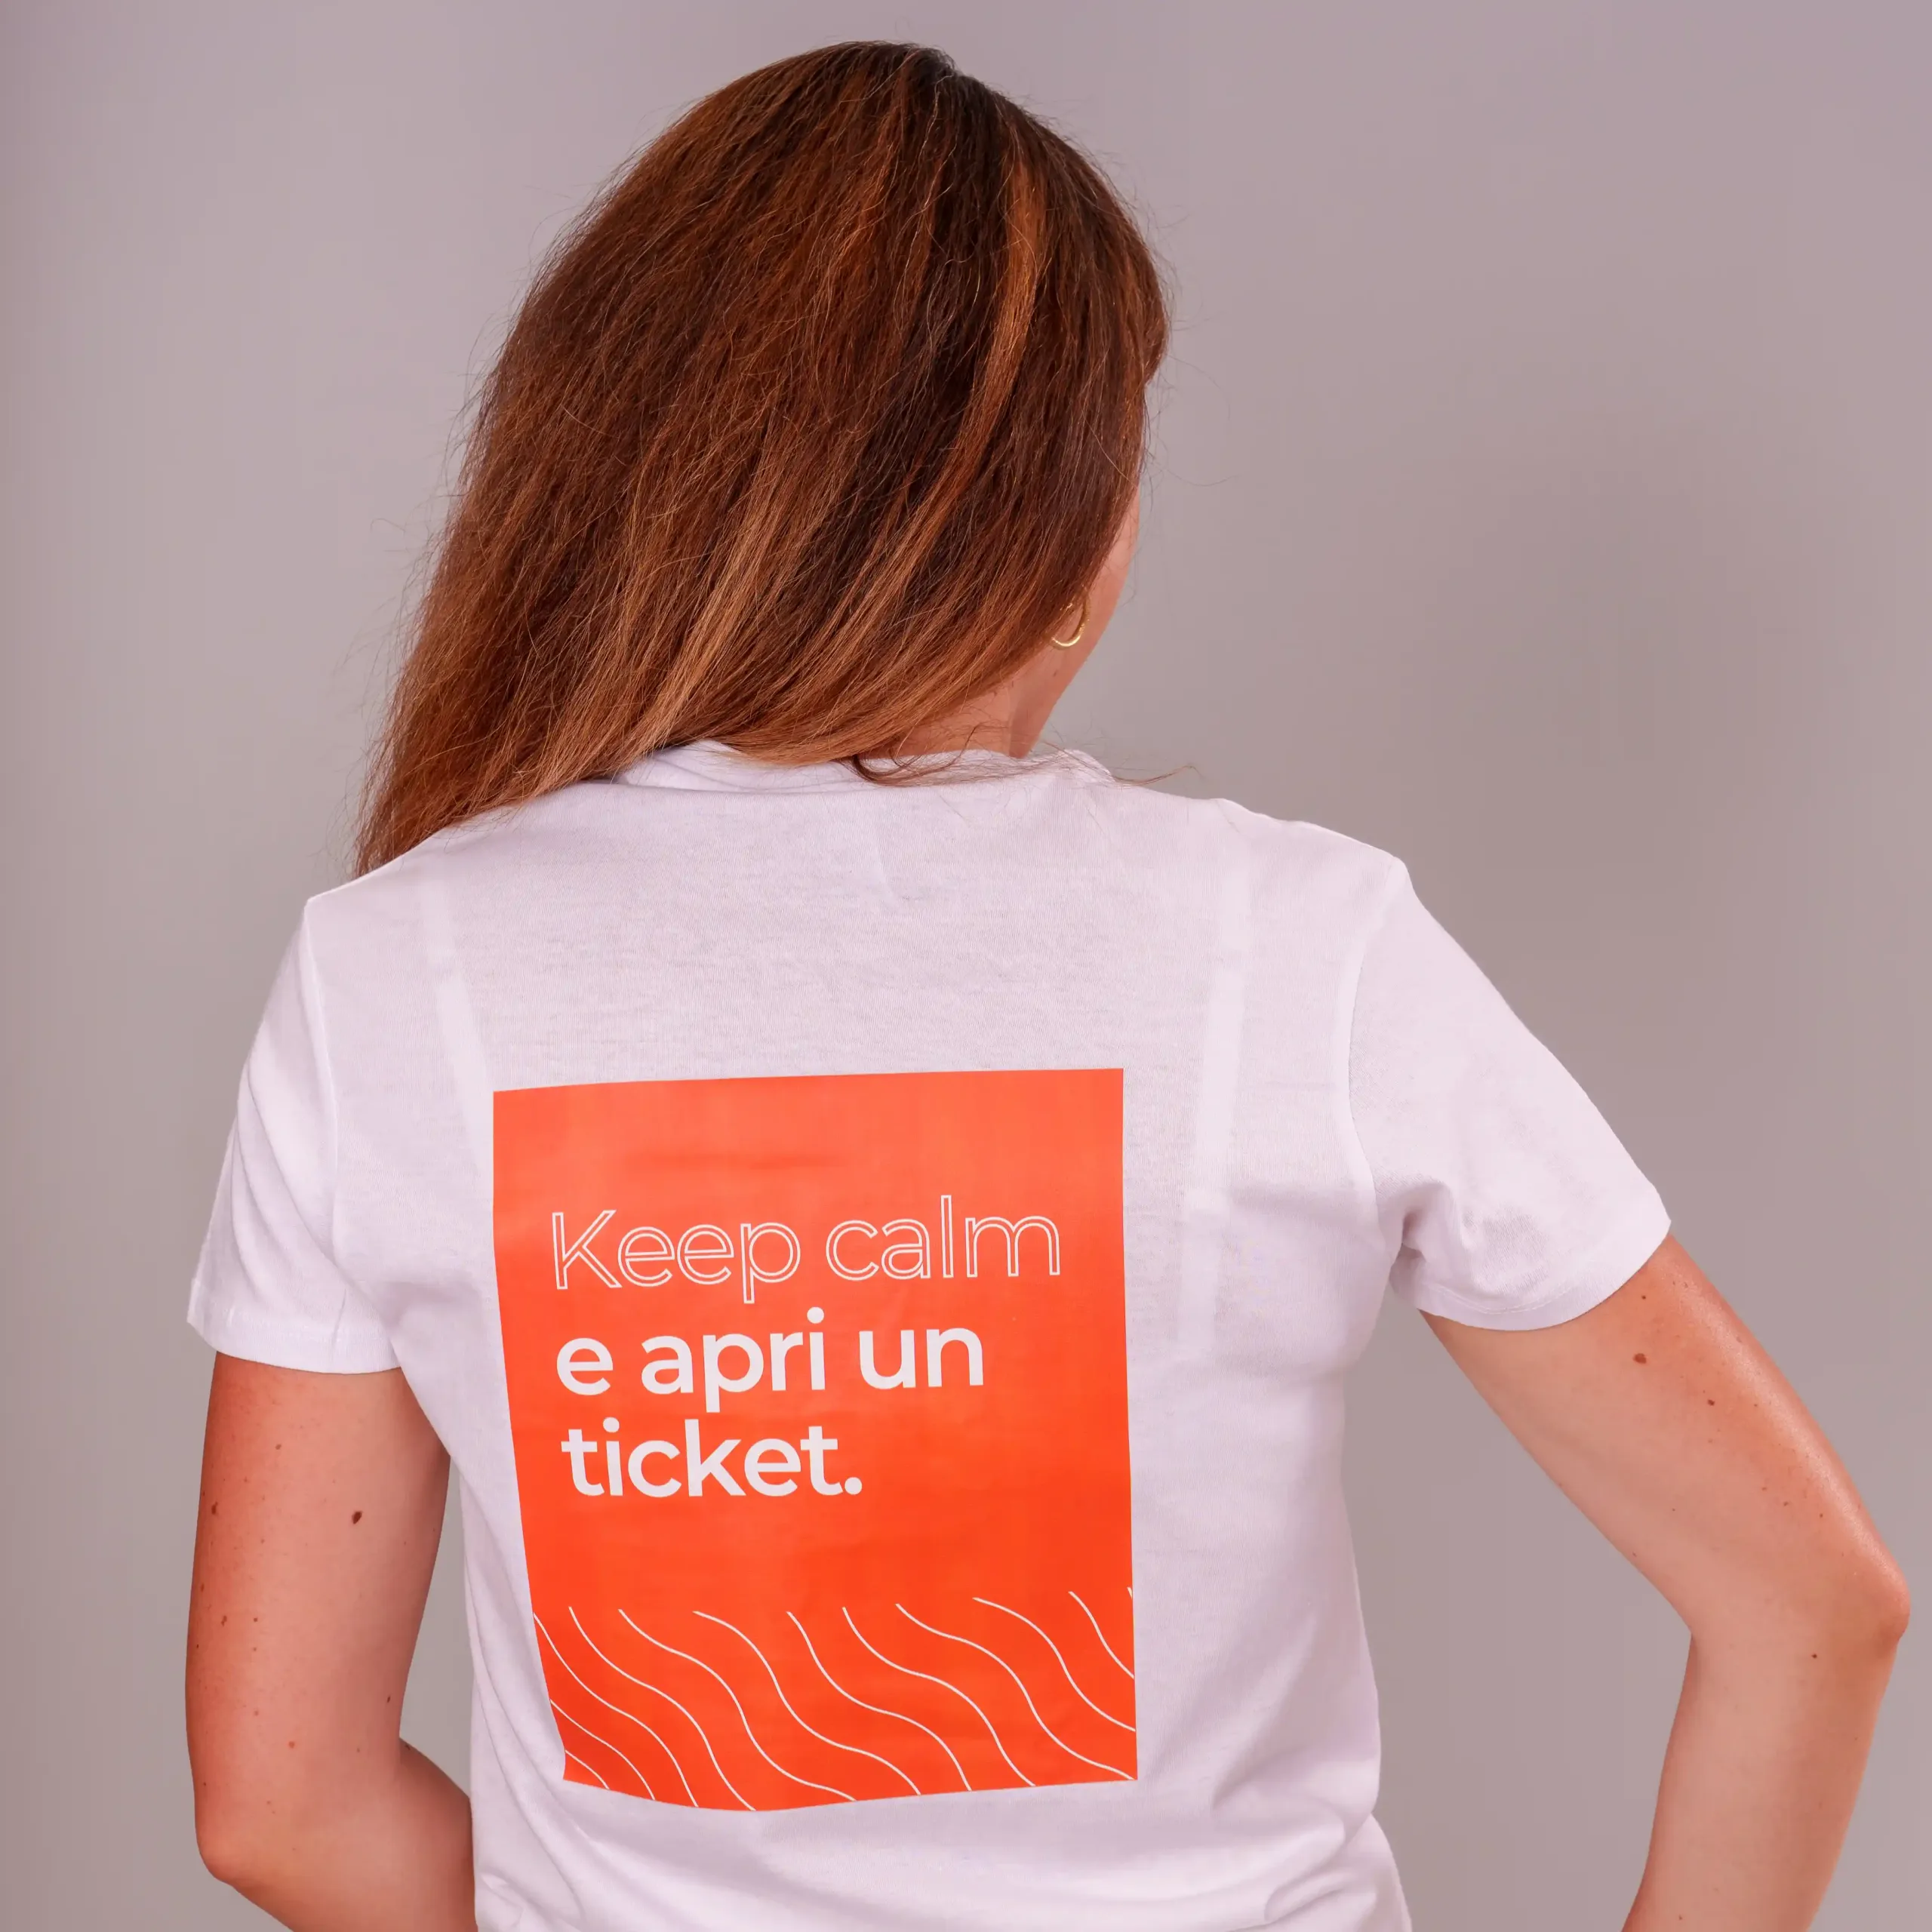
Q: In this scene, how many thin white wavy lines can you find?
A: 12